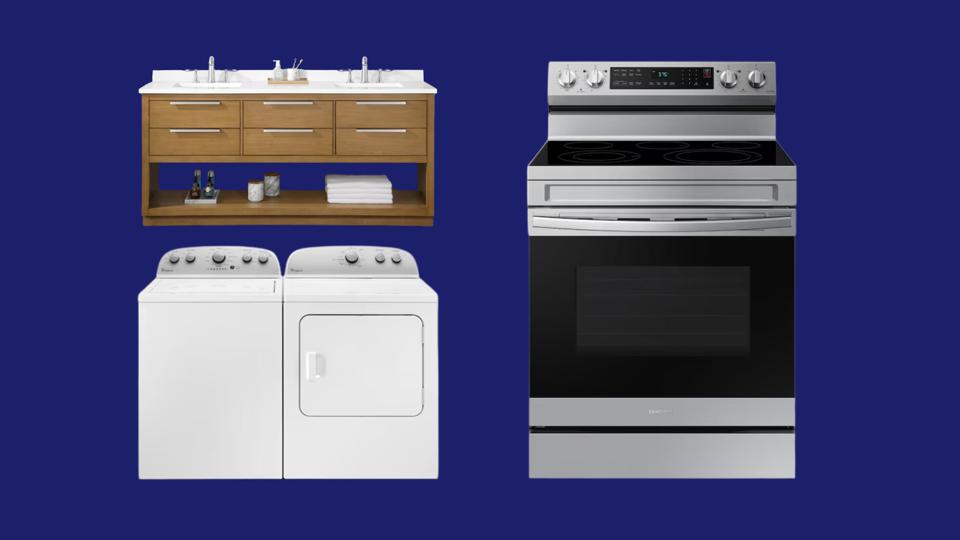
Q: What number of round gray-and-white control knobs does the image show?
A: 12